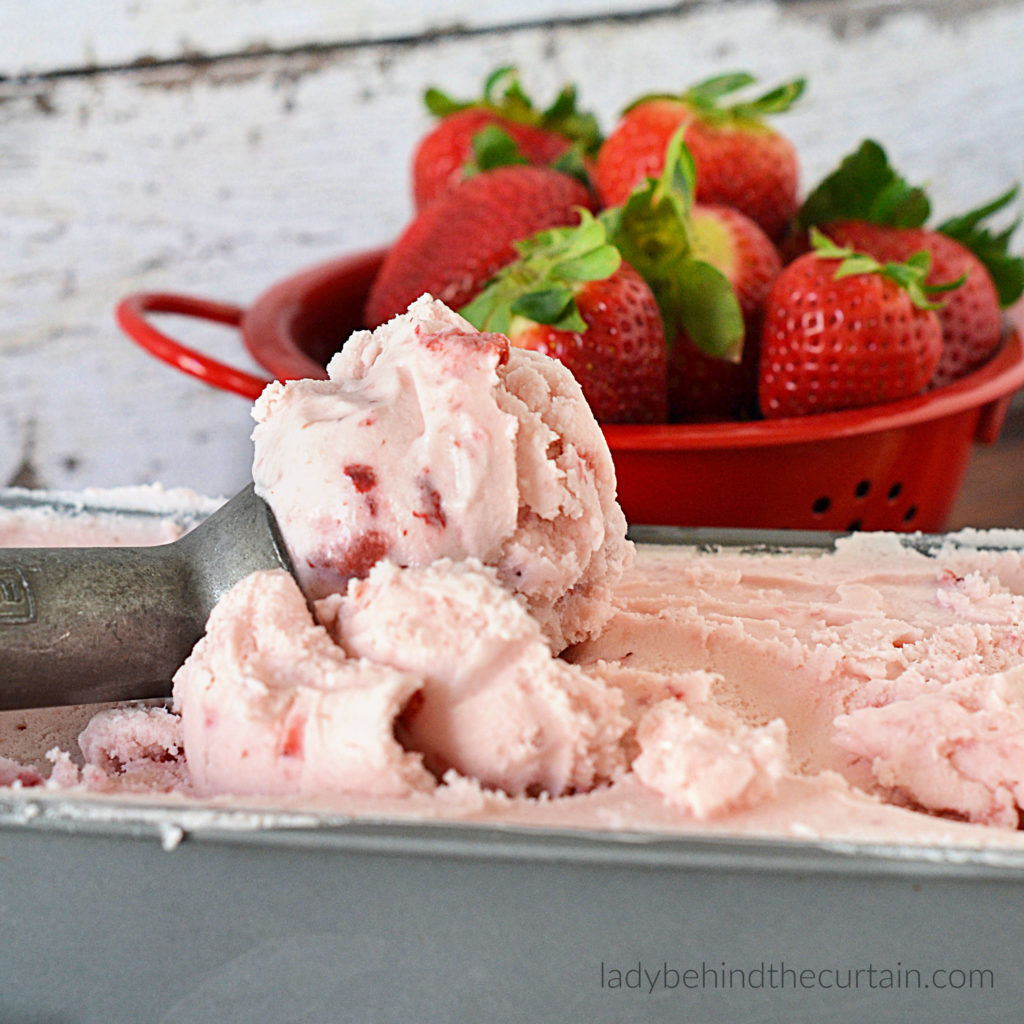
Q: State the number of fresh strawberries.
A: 7